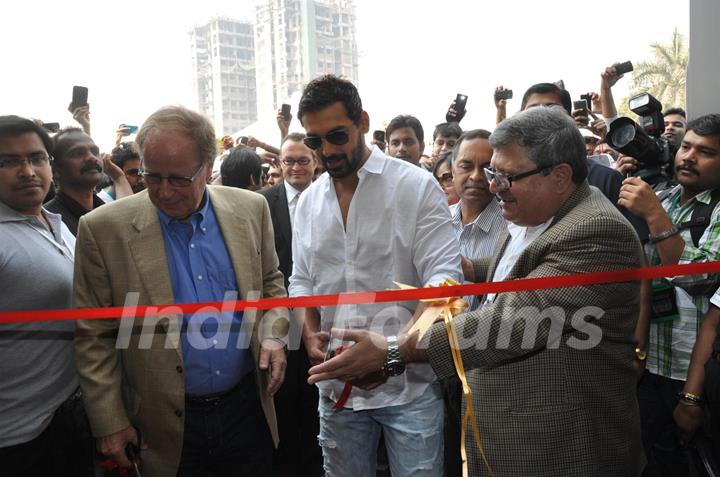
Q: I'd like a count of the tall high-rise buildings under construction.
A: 2